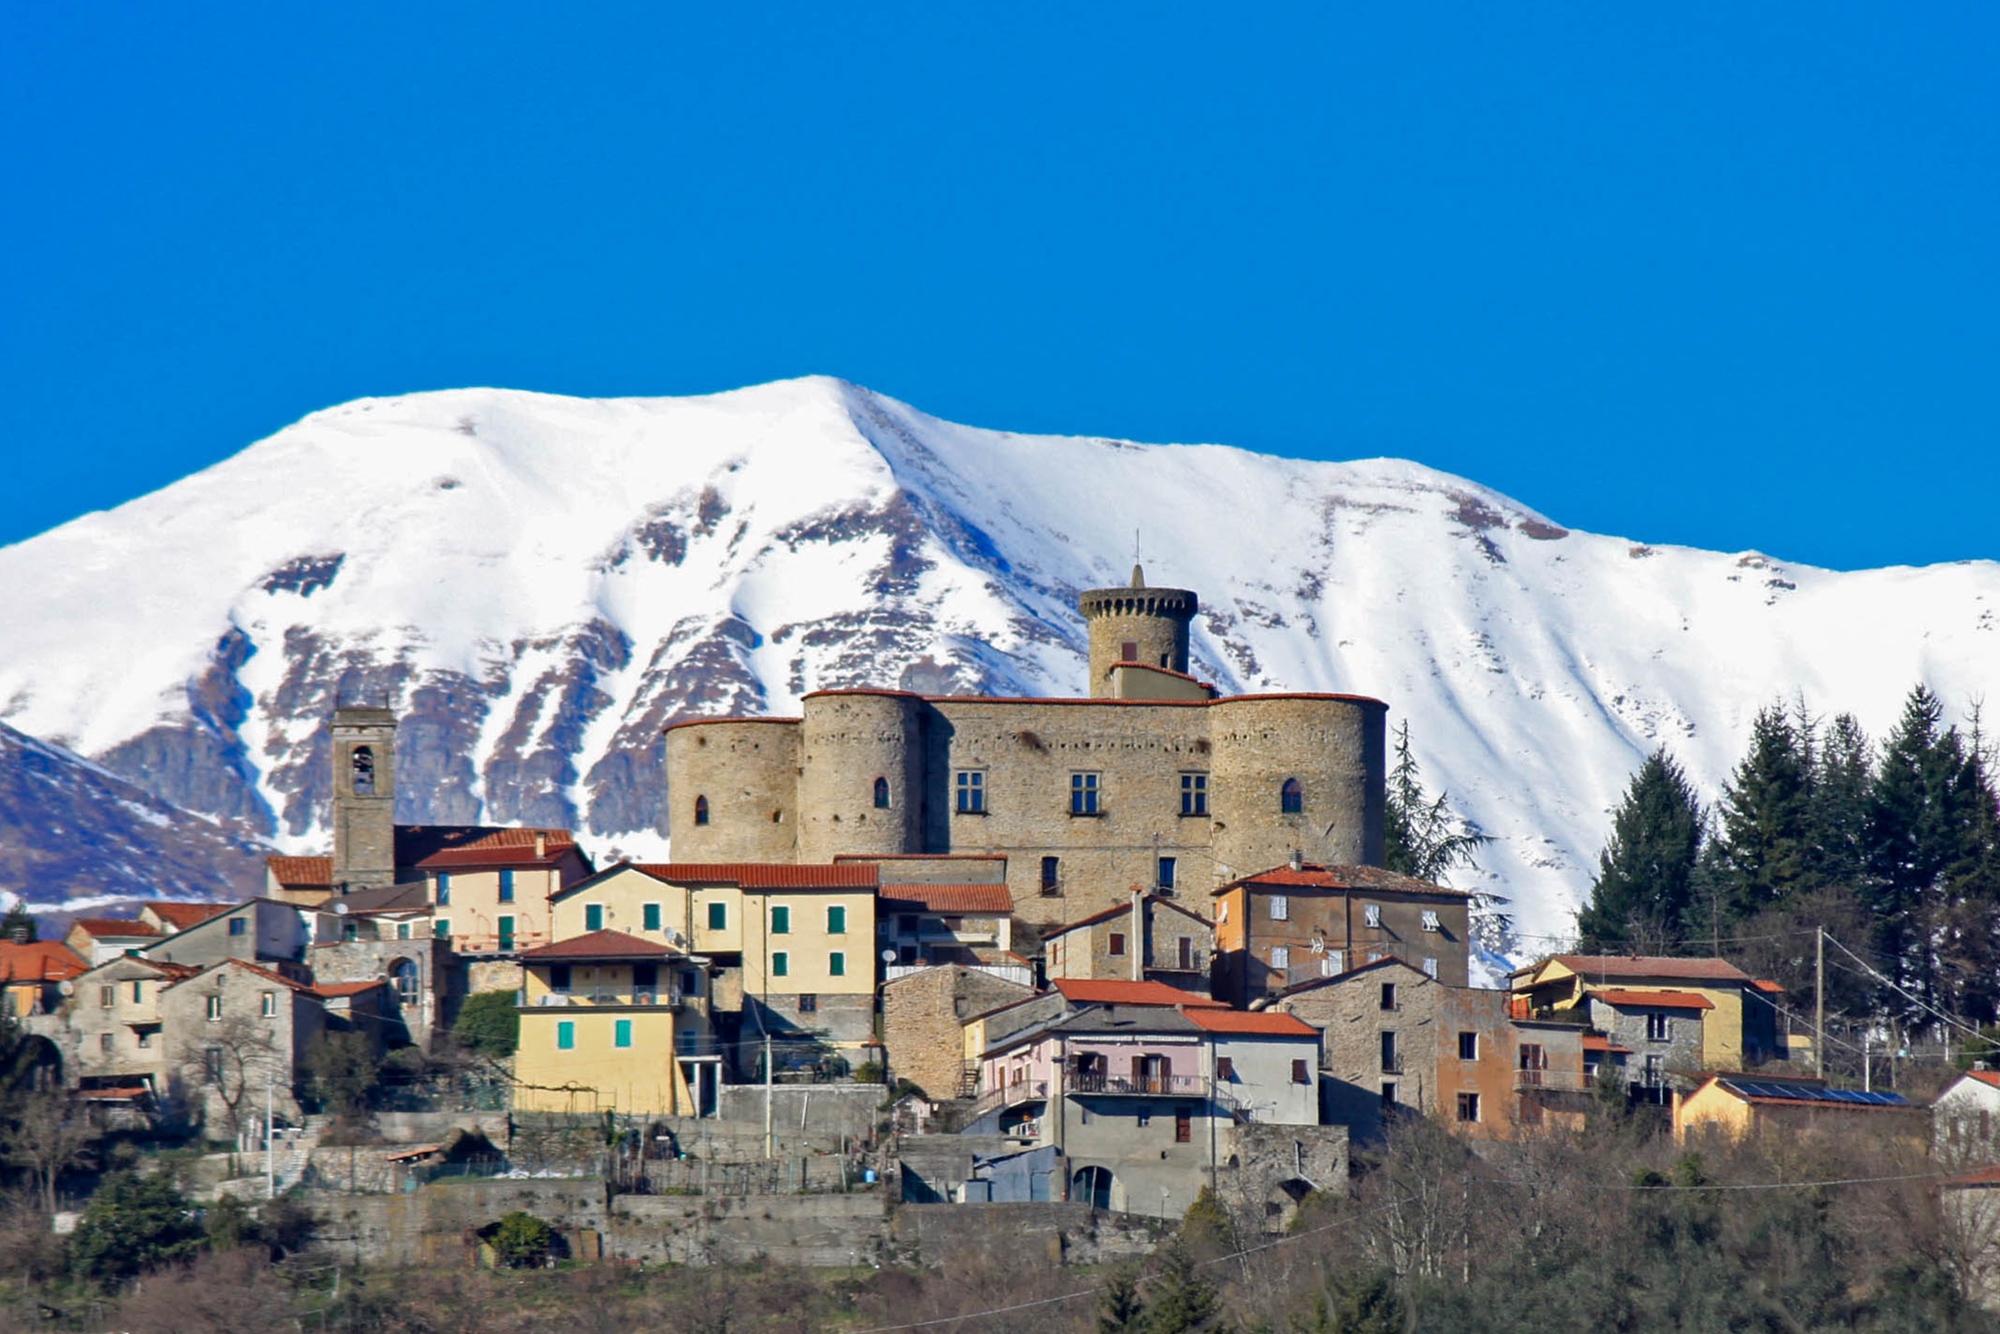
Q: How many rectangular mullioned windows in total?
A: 3